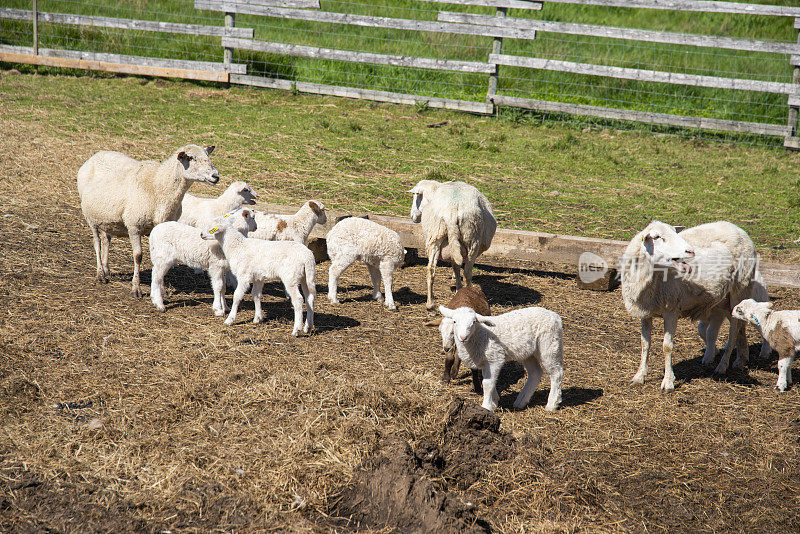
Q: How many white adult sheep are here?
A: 3